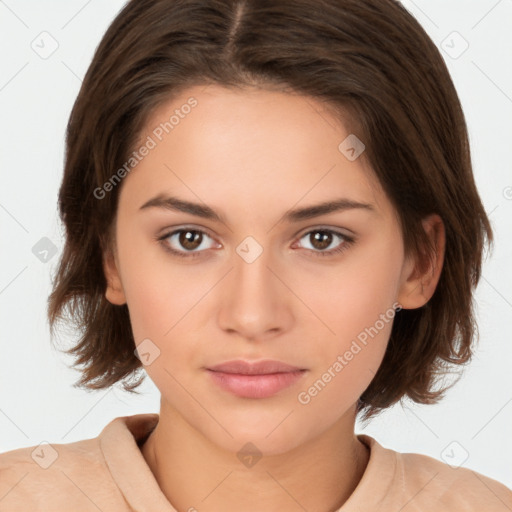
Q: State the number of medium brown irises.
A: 2